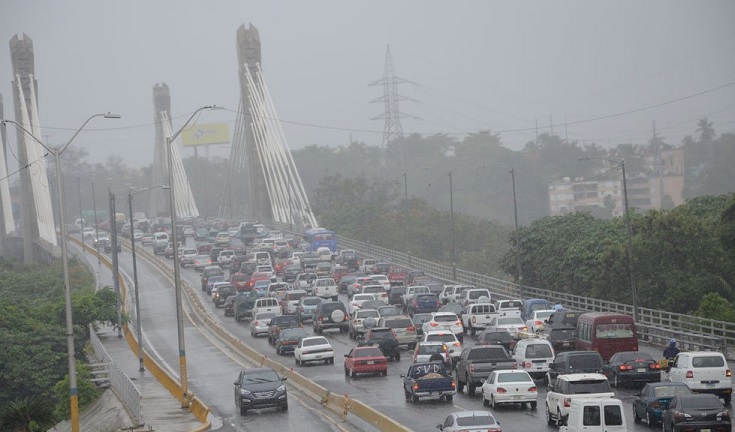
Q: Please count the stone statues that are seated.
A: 0